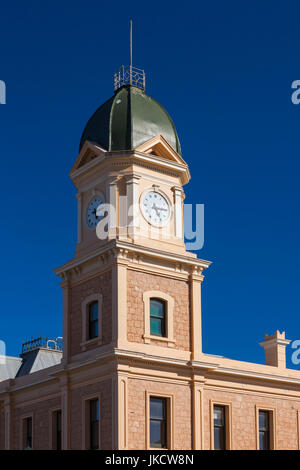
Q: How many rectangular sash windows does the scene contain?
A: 6